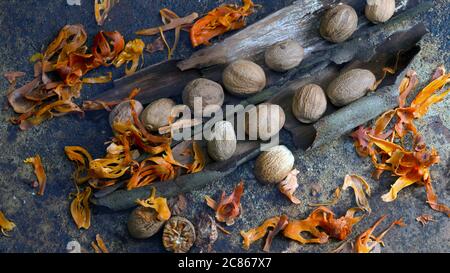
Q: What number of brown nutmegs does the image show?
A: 14